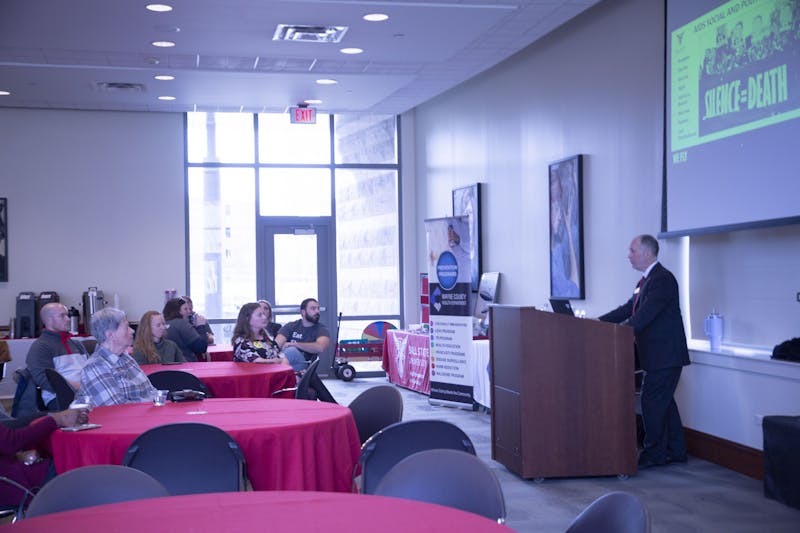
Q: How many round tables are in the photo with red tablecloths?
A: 4